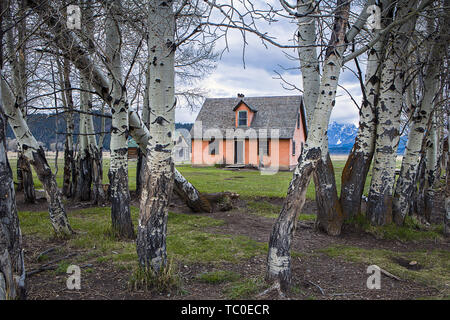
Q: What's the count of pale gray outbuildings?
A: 1